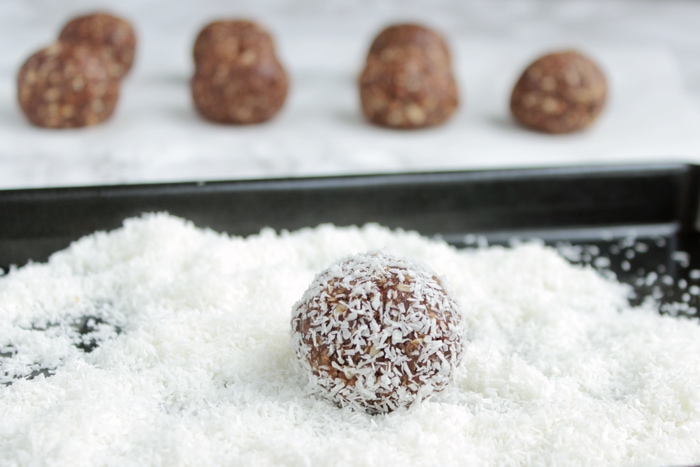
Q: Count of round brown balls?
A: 8